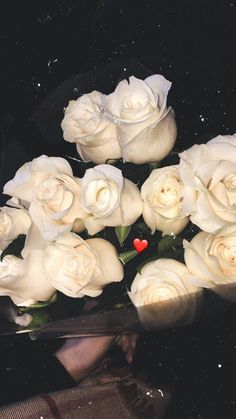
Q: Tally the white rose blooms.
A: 11